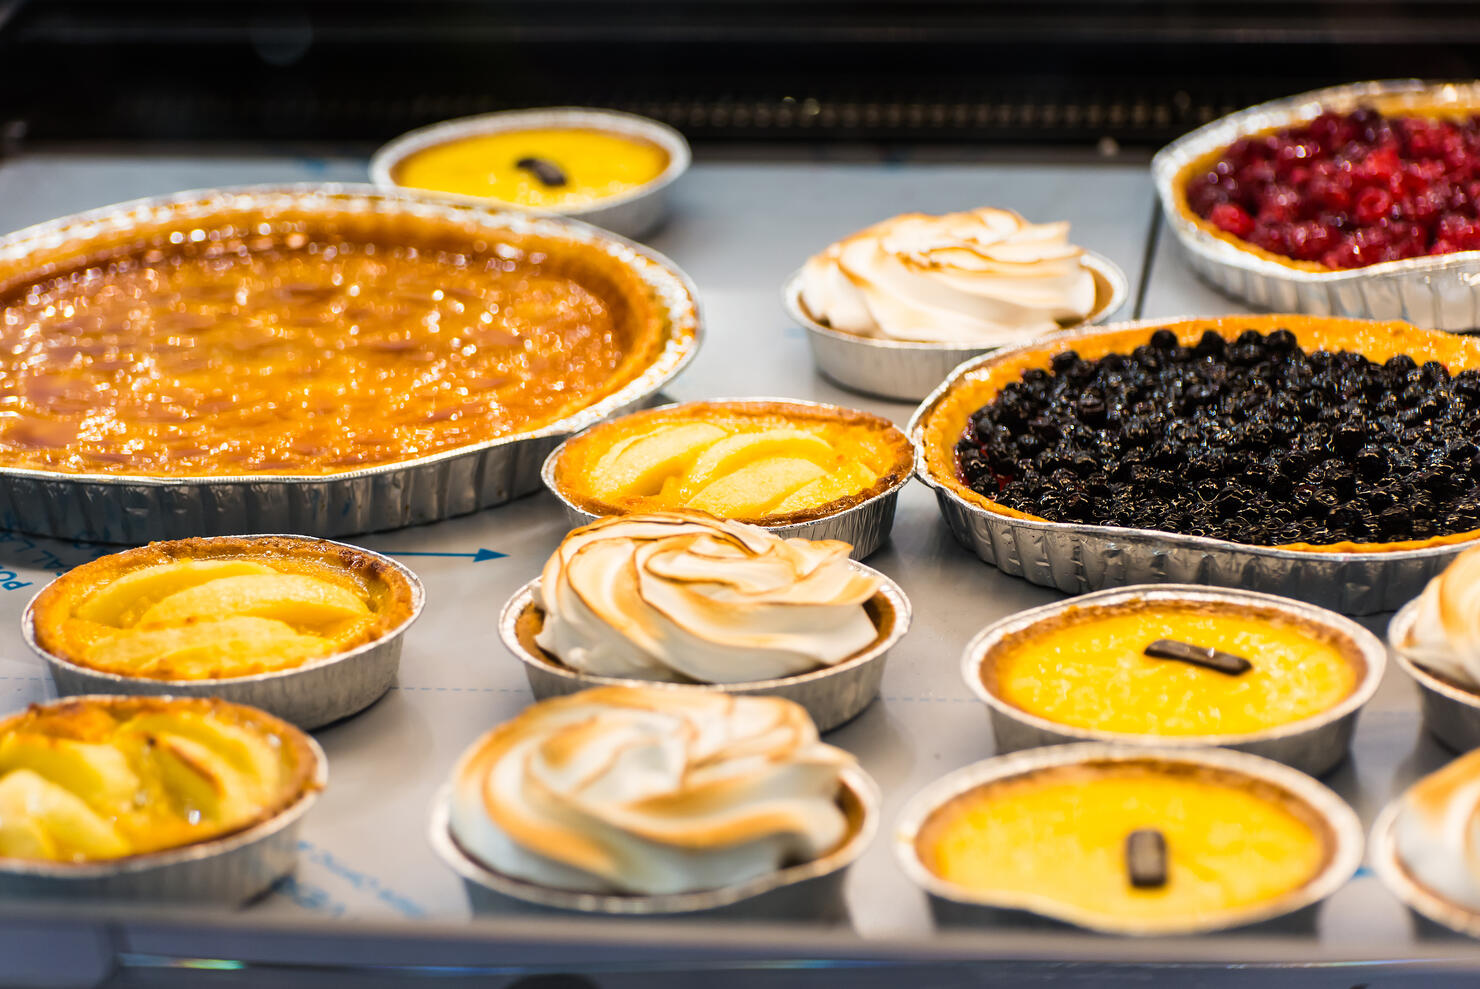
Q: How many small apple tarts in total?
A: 3